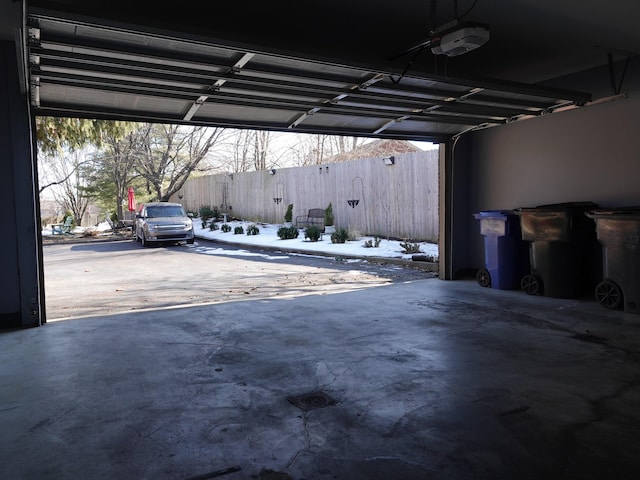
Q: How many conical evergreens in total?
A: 2